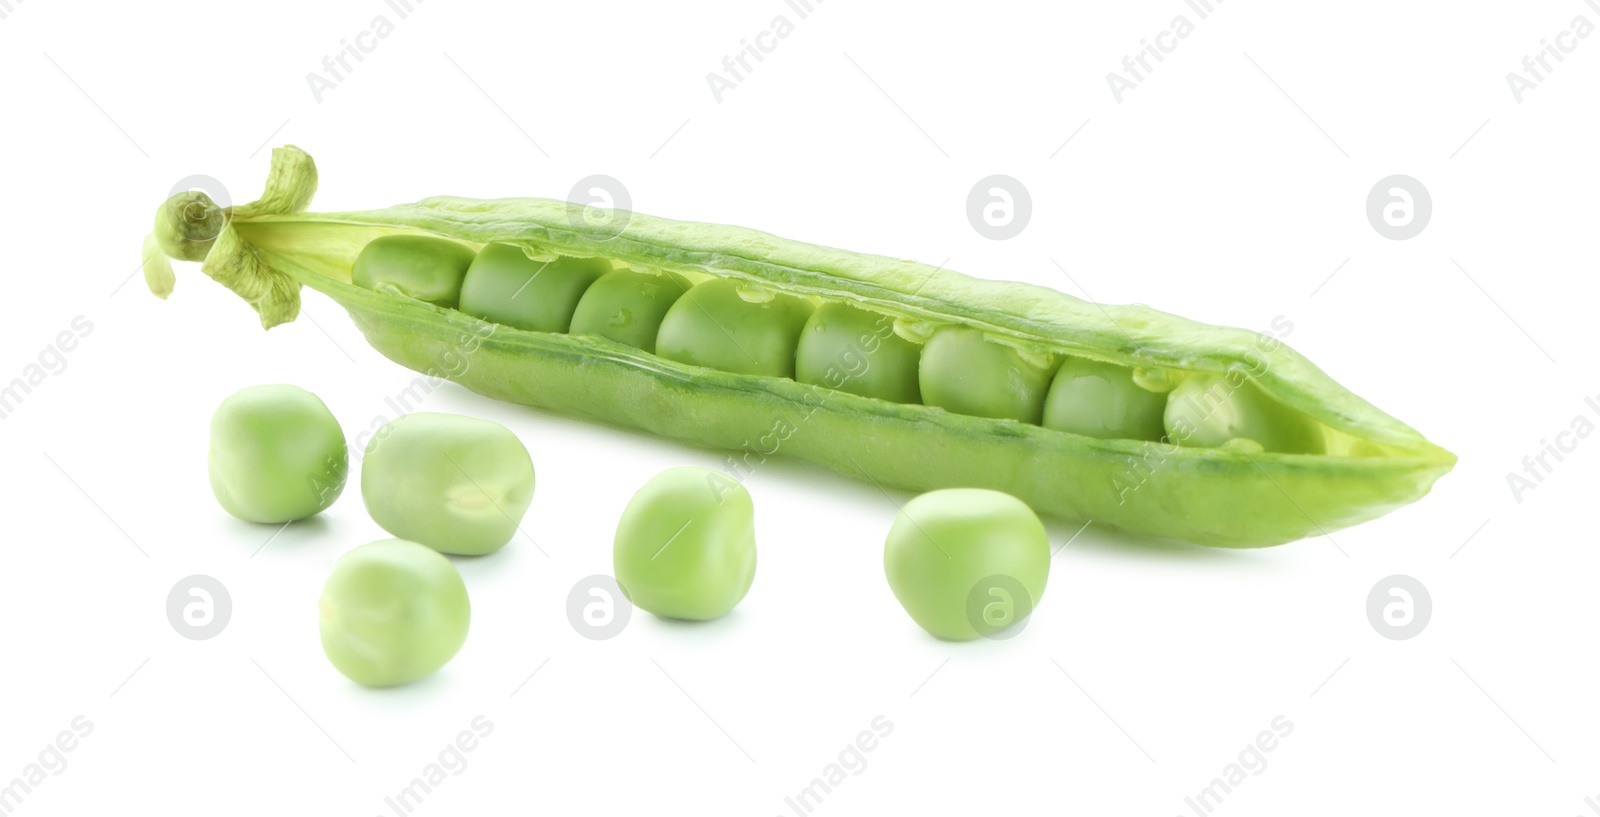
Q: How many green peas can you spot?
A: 13